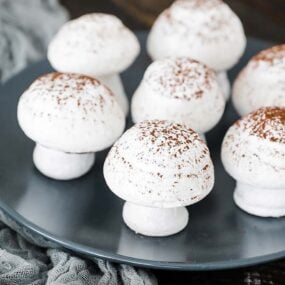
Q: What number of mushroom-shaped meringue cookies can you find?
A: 7